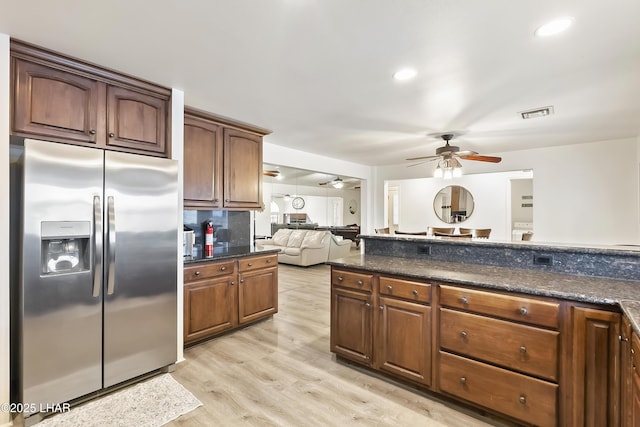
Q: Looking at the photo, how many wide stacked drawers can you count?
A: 3